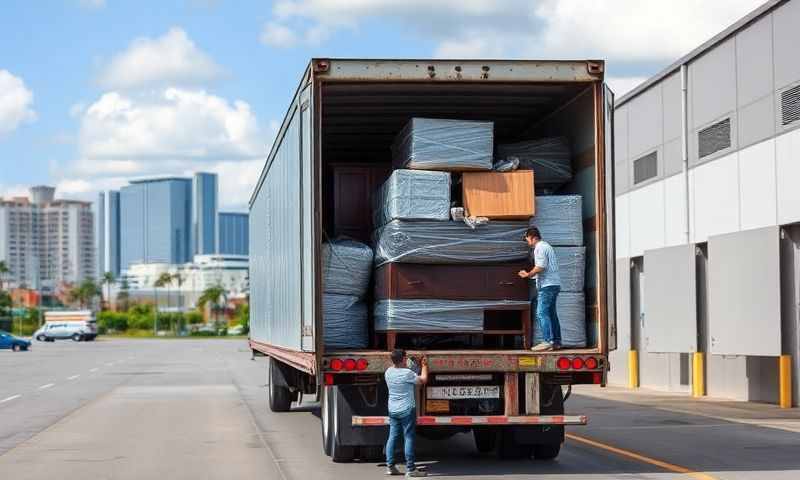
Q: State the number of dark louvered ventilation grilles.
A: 3